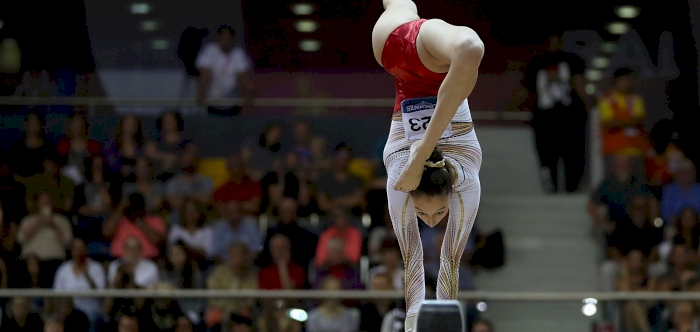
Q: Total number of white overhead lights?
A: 12